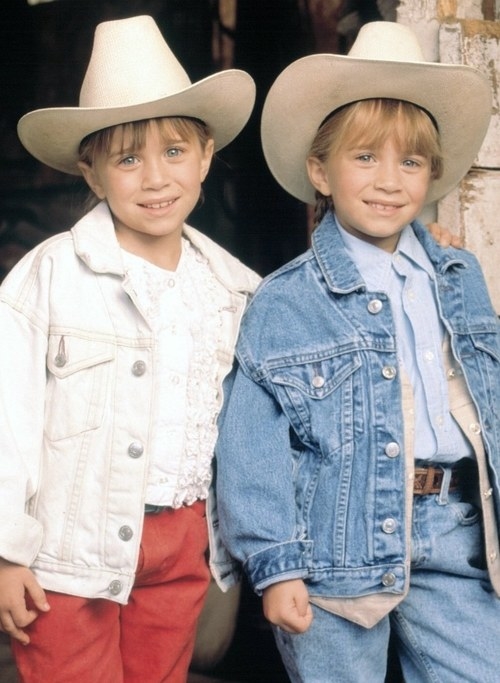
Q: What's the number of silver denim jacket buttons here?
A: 11